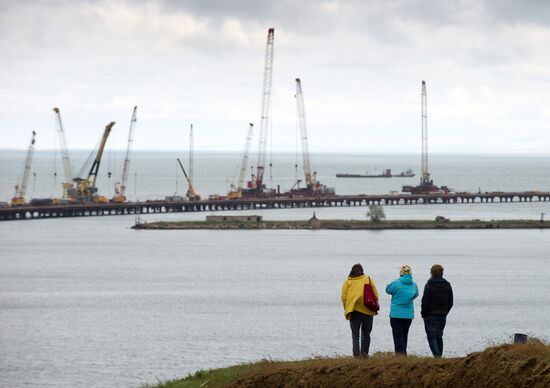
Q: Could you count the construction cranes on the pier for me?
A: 10